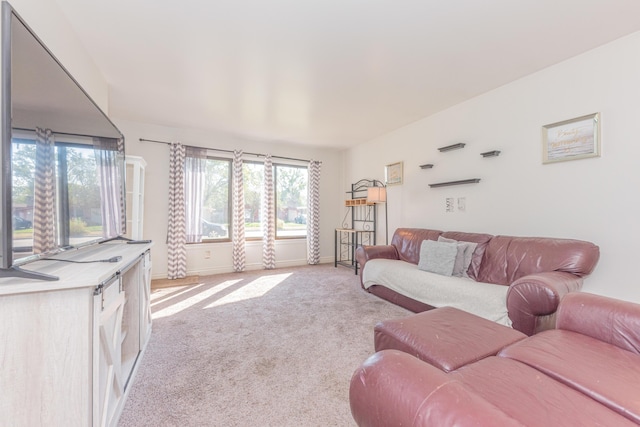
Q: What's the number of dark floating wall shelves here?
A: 4